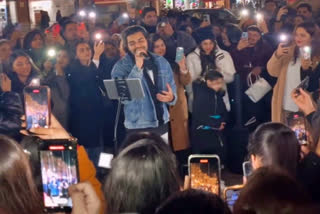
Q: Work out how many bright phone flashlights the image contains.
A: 10